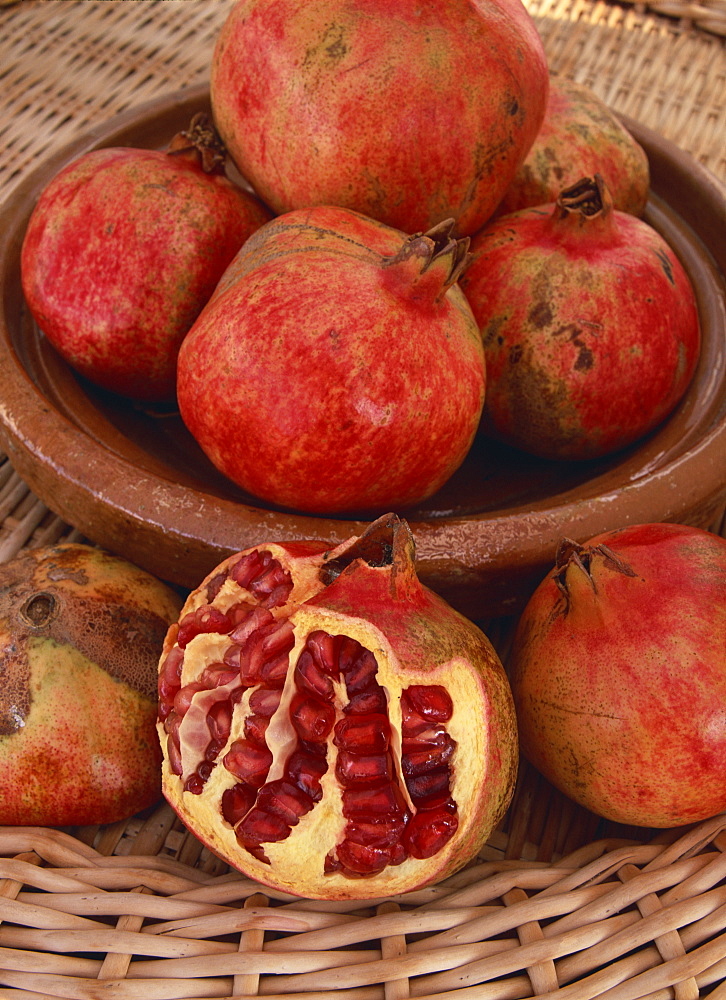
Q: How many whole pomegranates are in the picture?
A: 7